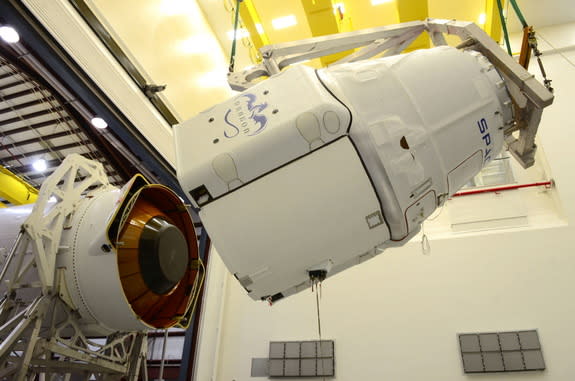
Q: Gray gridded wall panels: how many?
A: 2